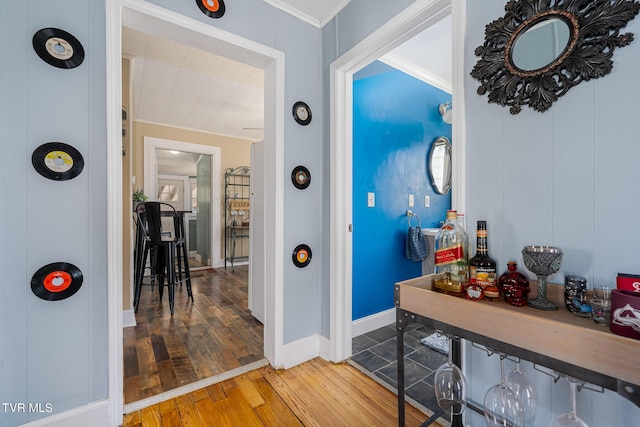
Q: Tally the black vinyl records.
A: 7